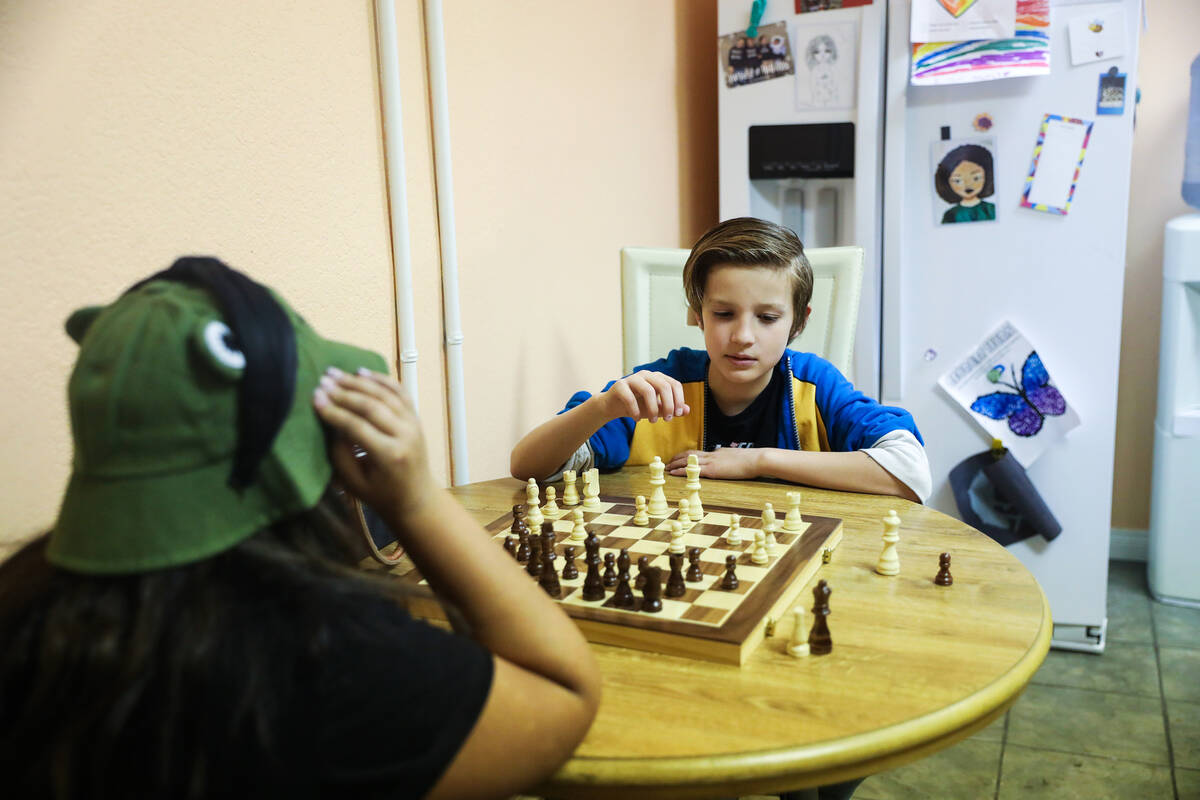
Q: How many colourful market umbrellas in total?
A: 0